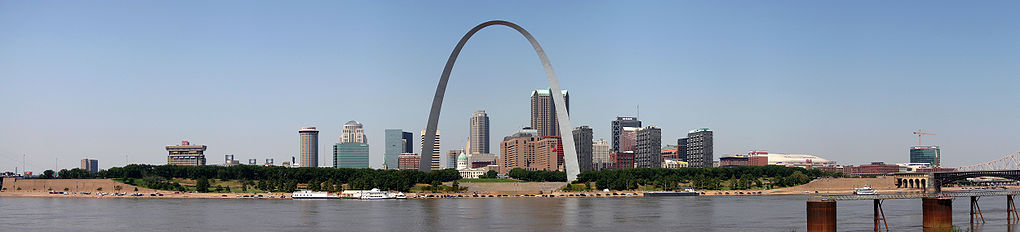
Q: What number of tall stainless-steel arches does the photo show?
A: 1